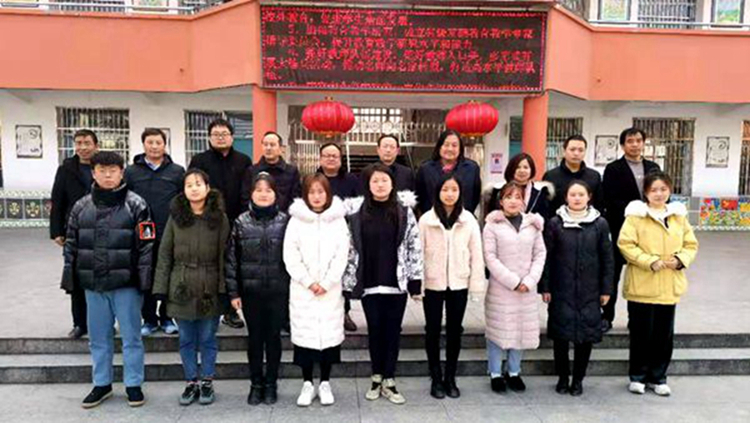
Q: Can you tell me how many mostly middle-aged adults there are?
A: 10